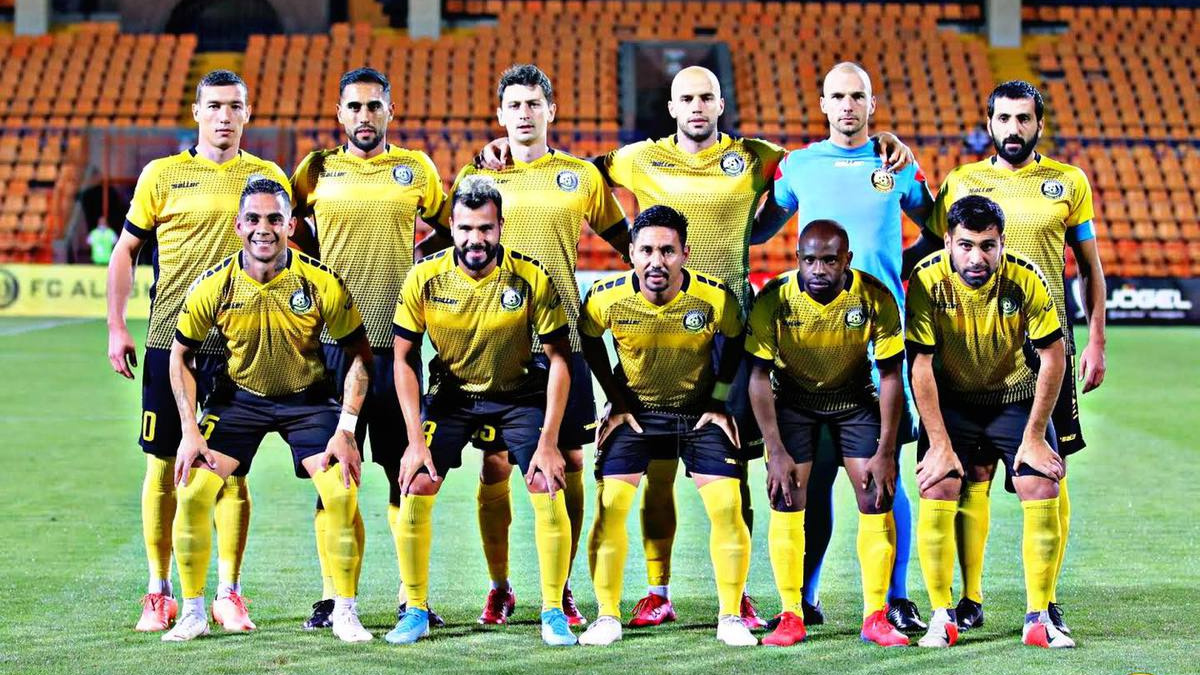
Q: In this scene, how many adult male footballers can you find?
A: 11